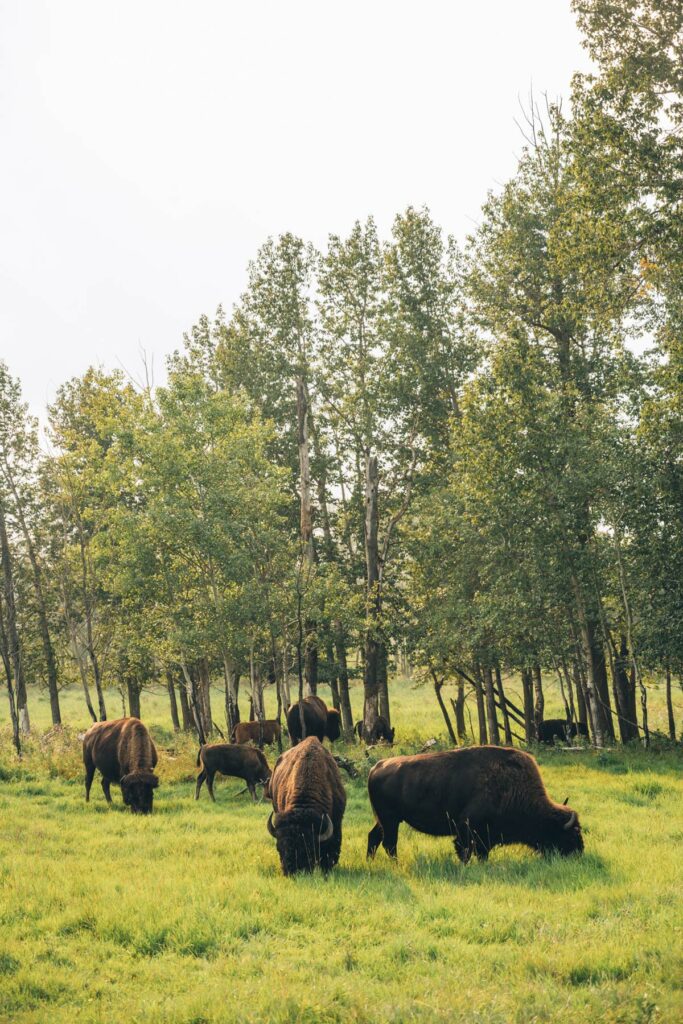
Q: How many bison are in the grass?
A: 8